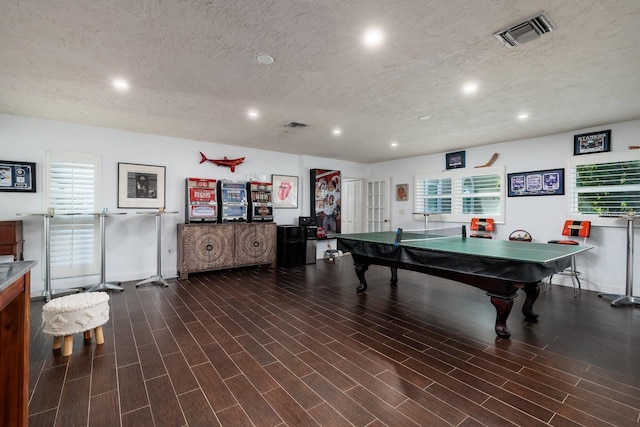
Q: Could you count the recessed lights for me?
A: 7